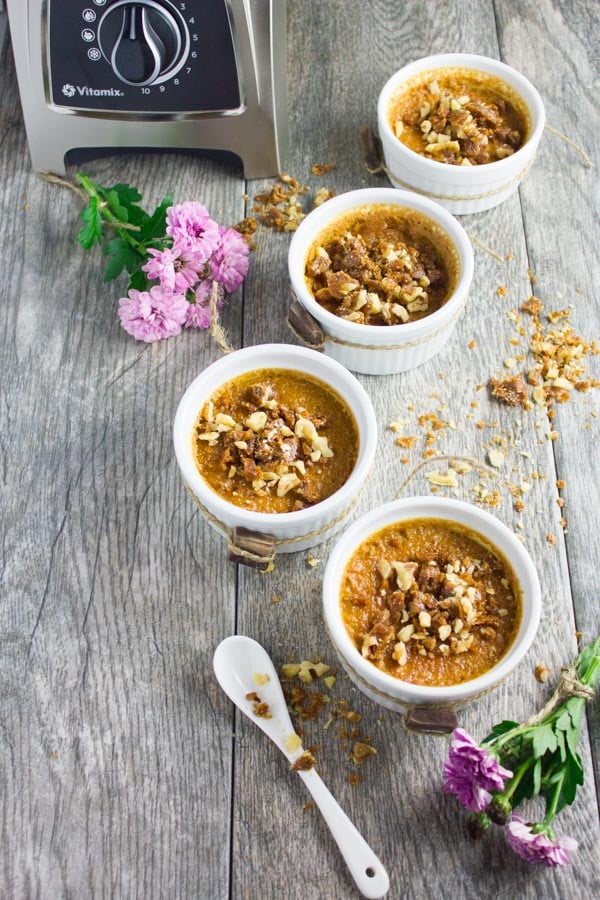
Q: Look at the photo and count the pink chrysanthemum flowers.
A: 7